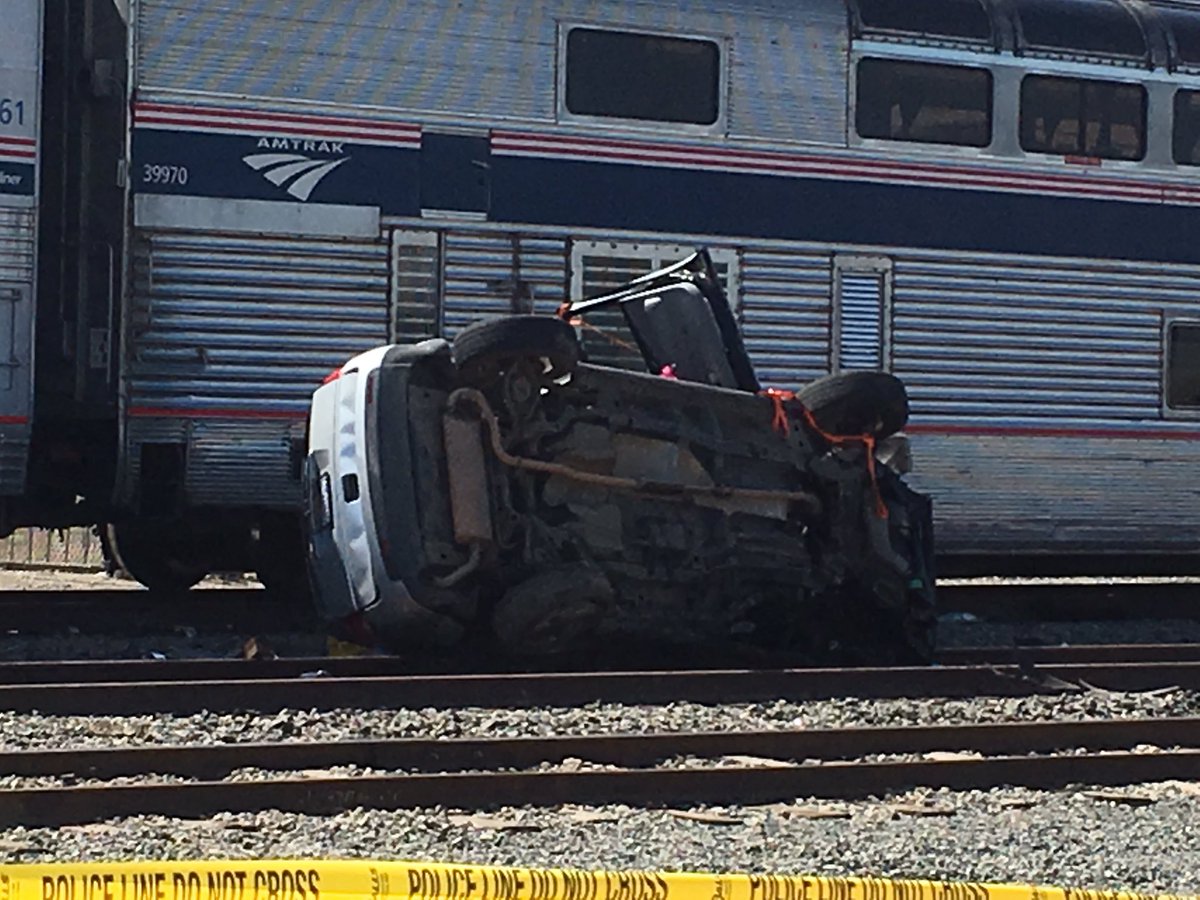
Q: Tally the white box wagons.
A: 0